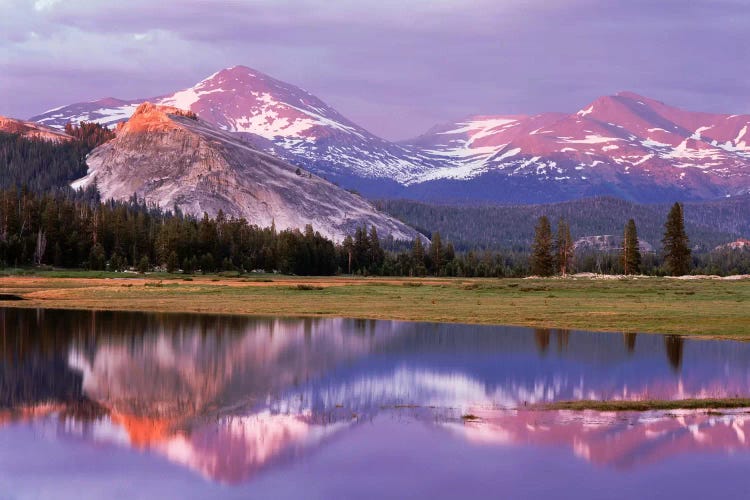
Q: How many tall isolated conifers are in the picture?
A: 4